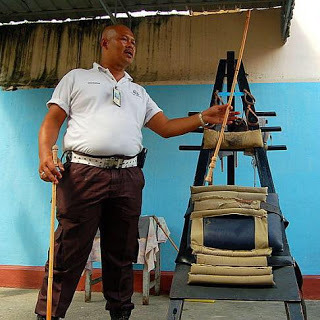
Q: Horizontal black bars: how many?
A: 3